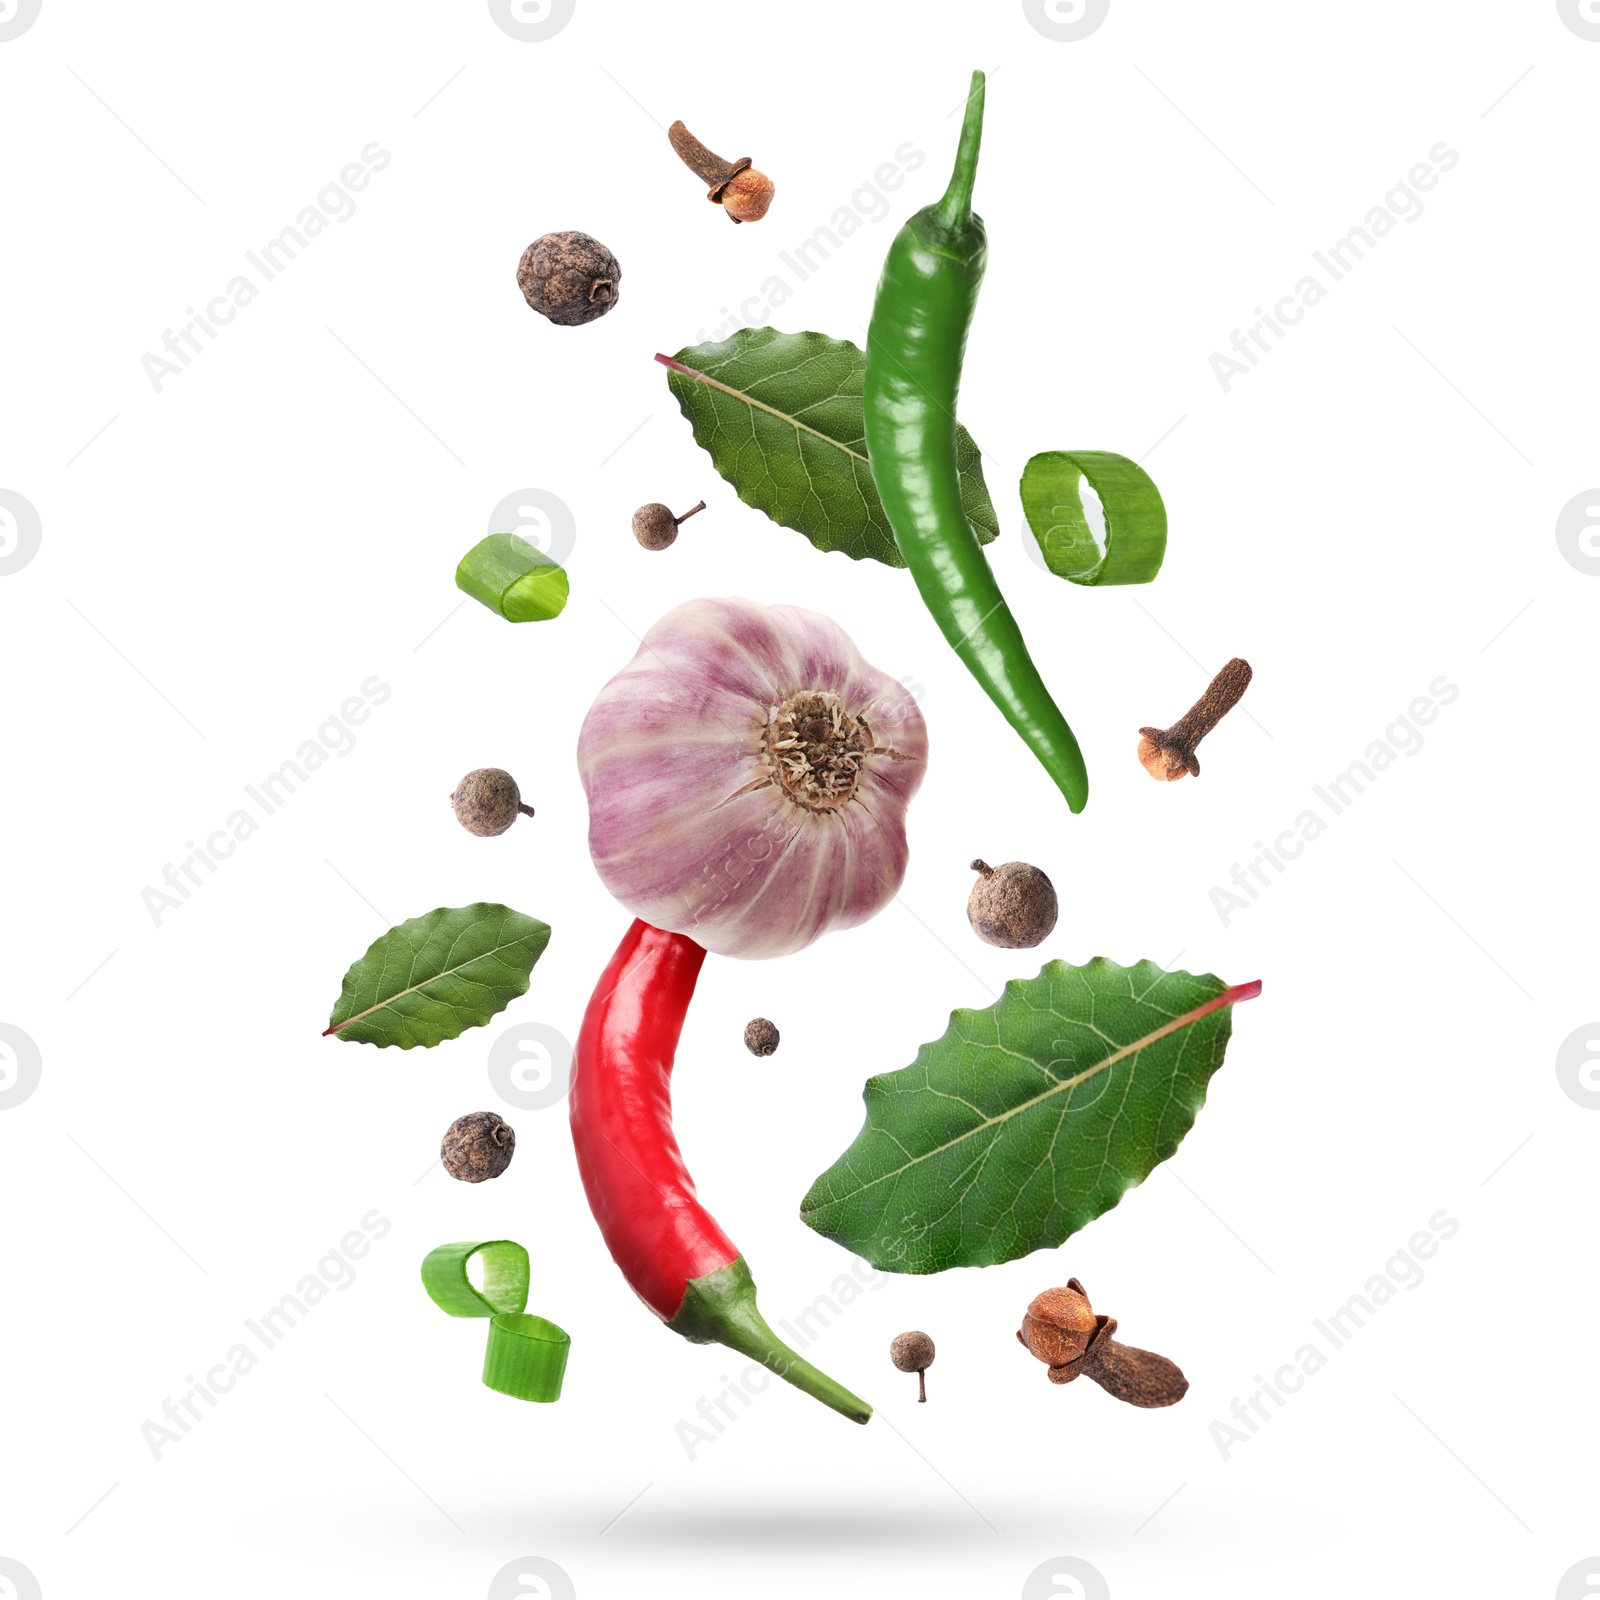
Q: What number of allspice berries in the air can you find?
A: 7